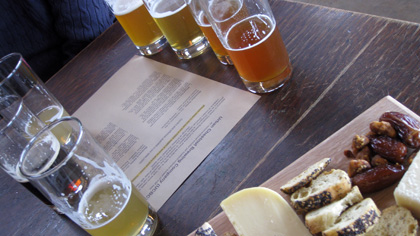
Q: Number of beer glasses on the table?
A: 7